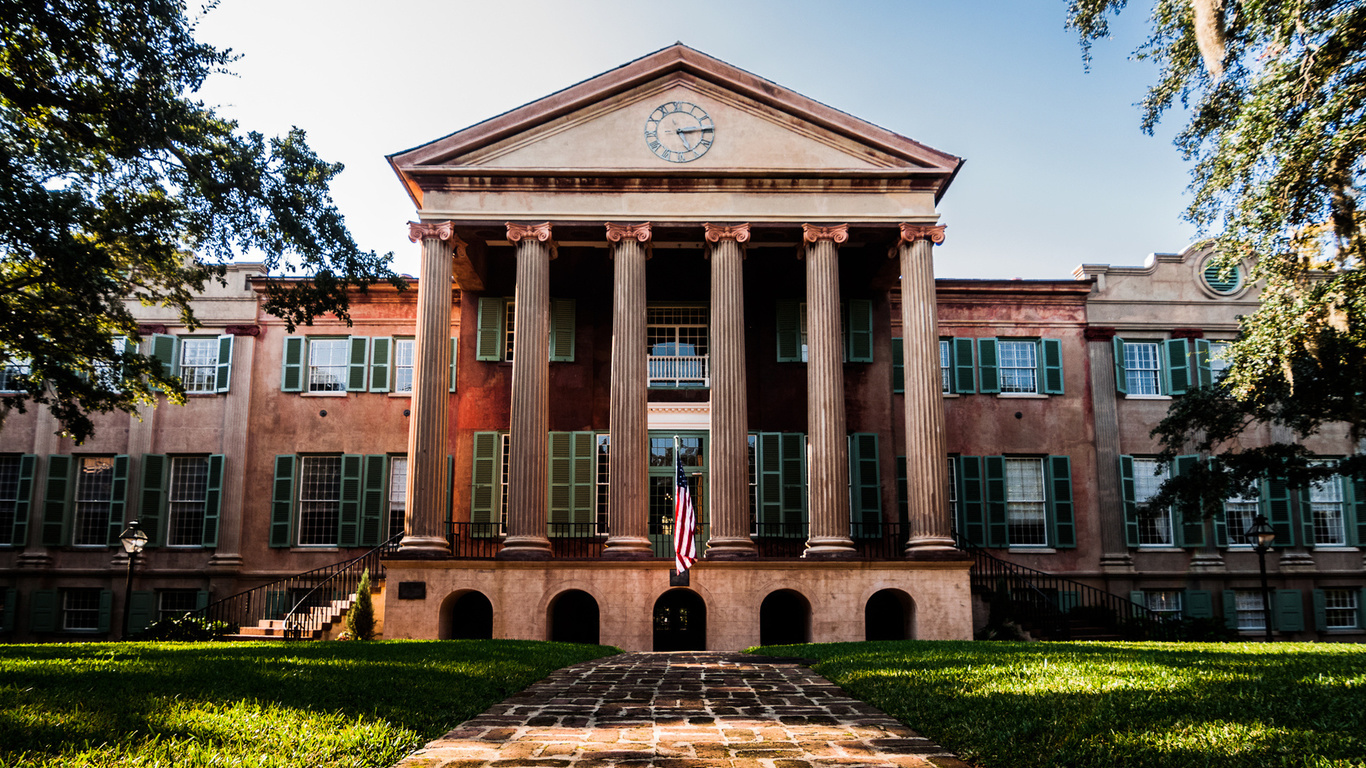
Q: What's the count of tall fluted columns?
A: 6